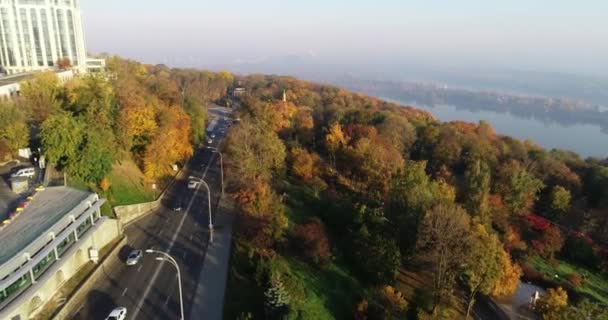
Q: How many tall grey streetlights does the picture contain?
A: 3